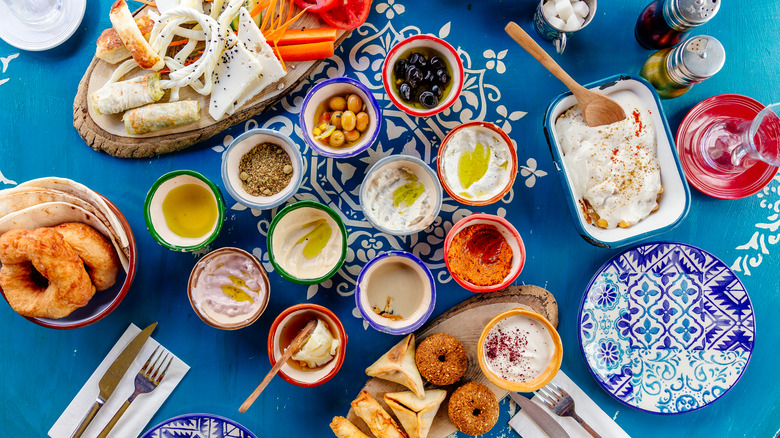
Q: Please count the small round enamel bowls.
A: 12